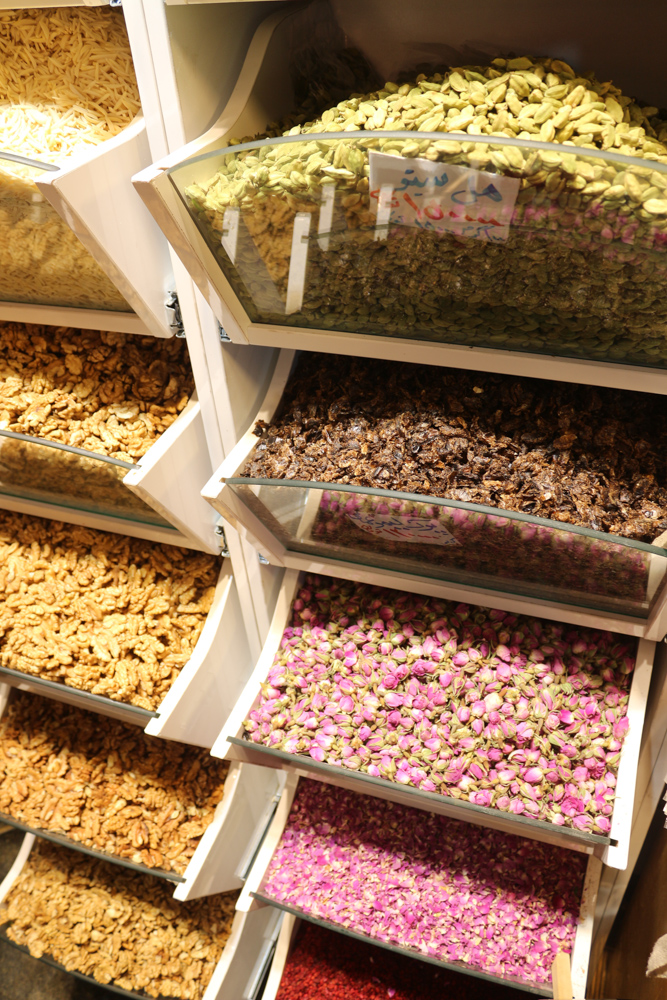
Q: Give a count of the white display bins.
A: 10